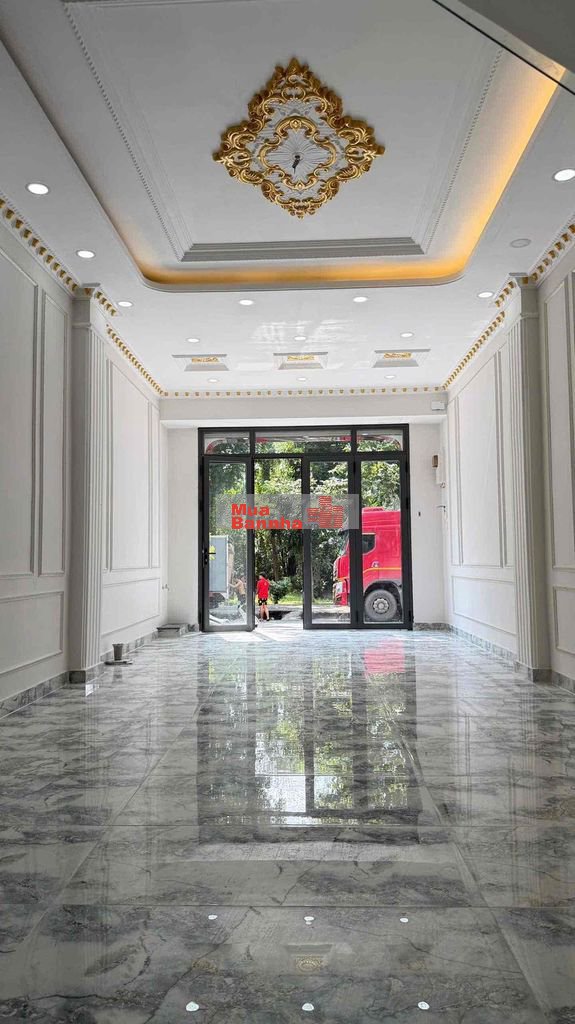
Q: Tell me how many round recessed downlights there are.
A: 14